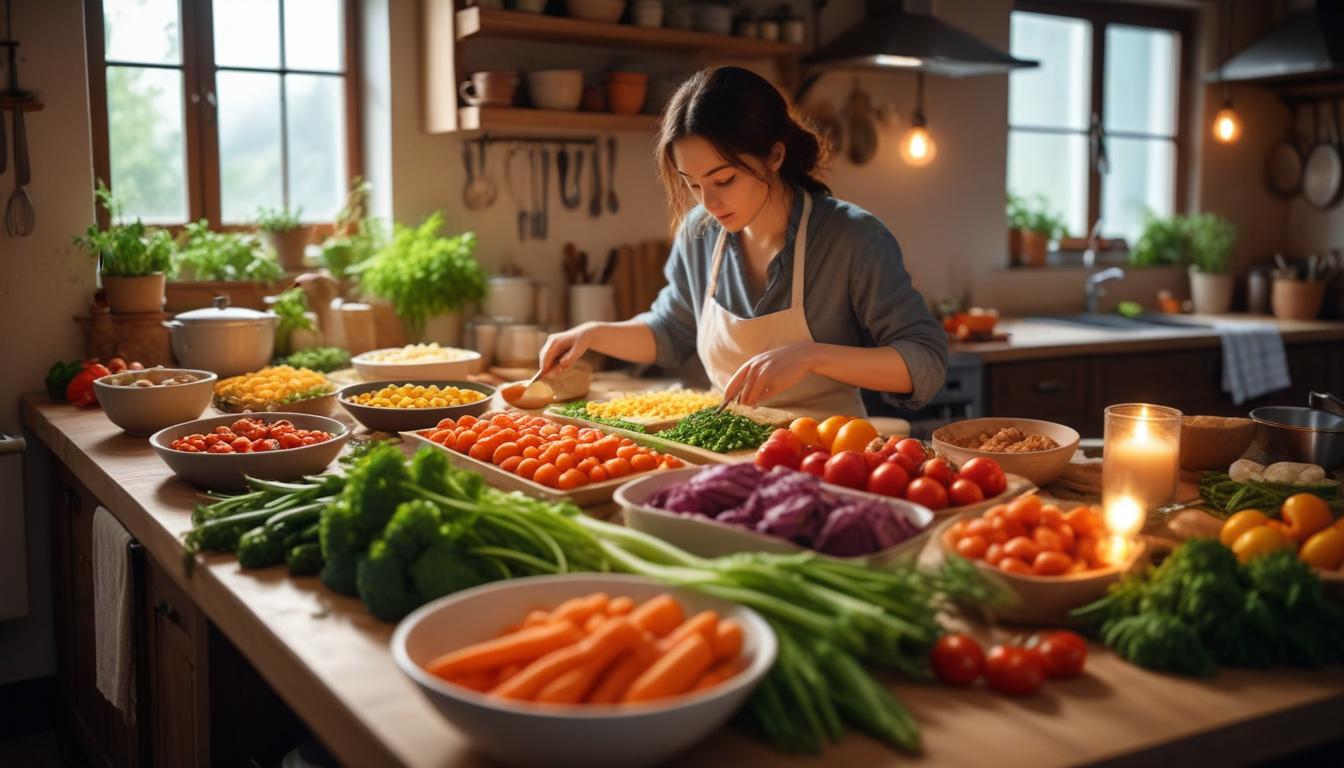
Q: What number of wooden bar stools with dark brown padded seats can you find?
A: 0